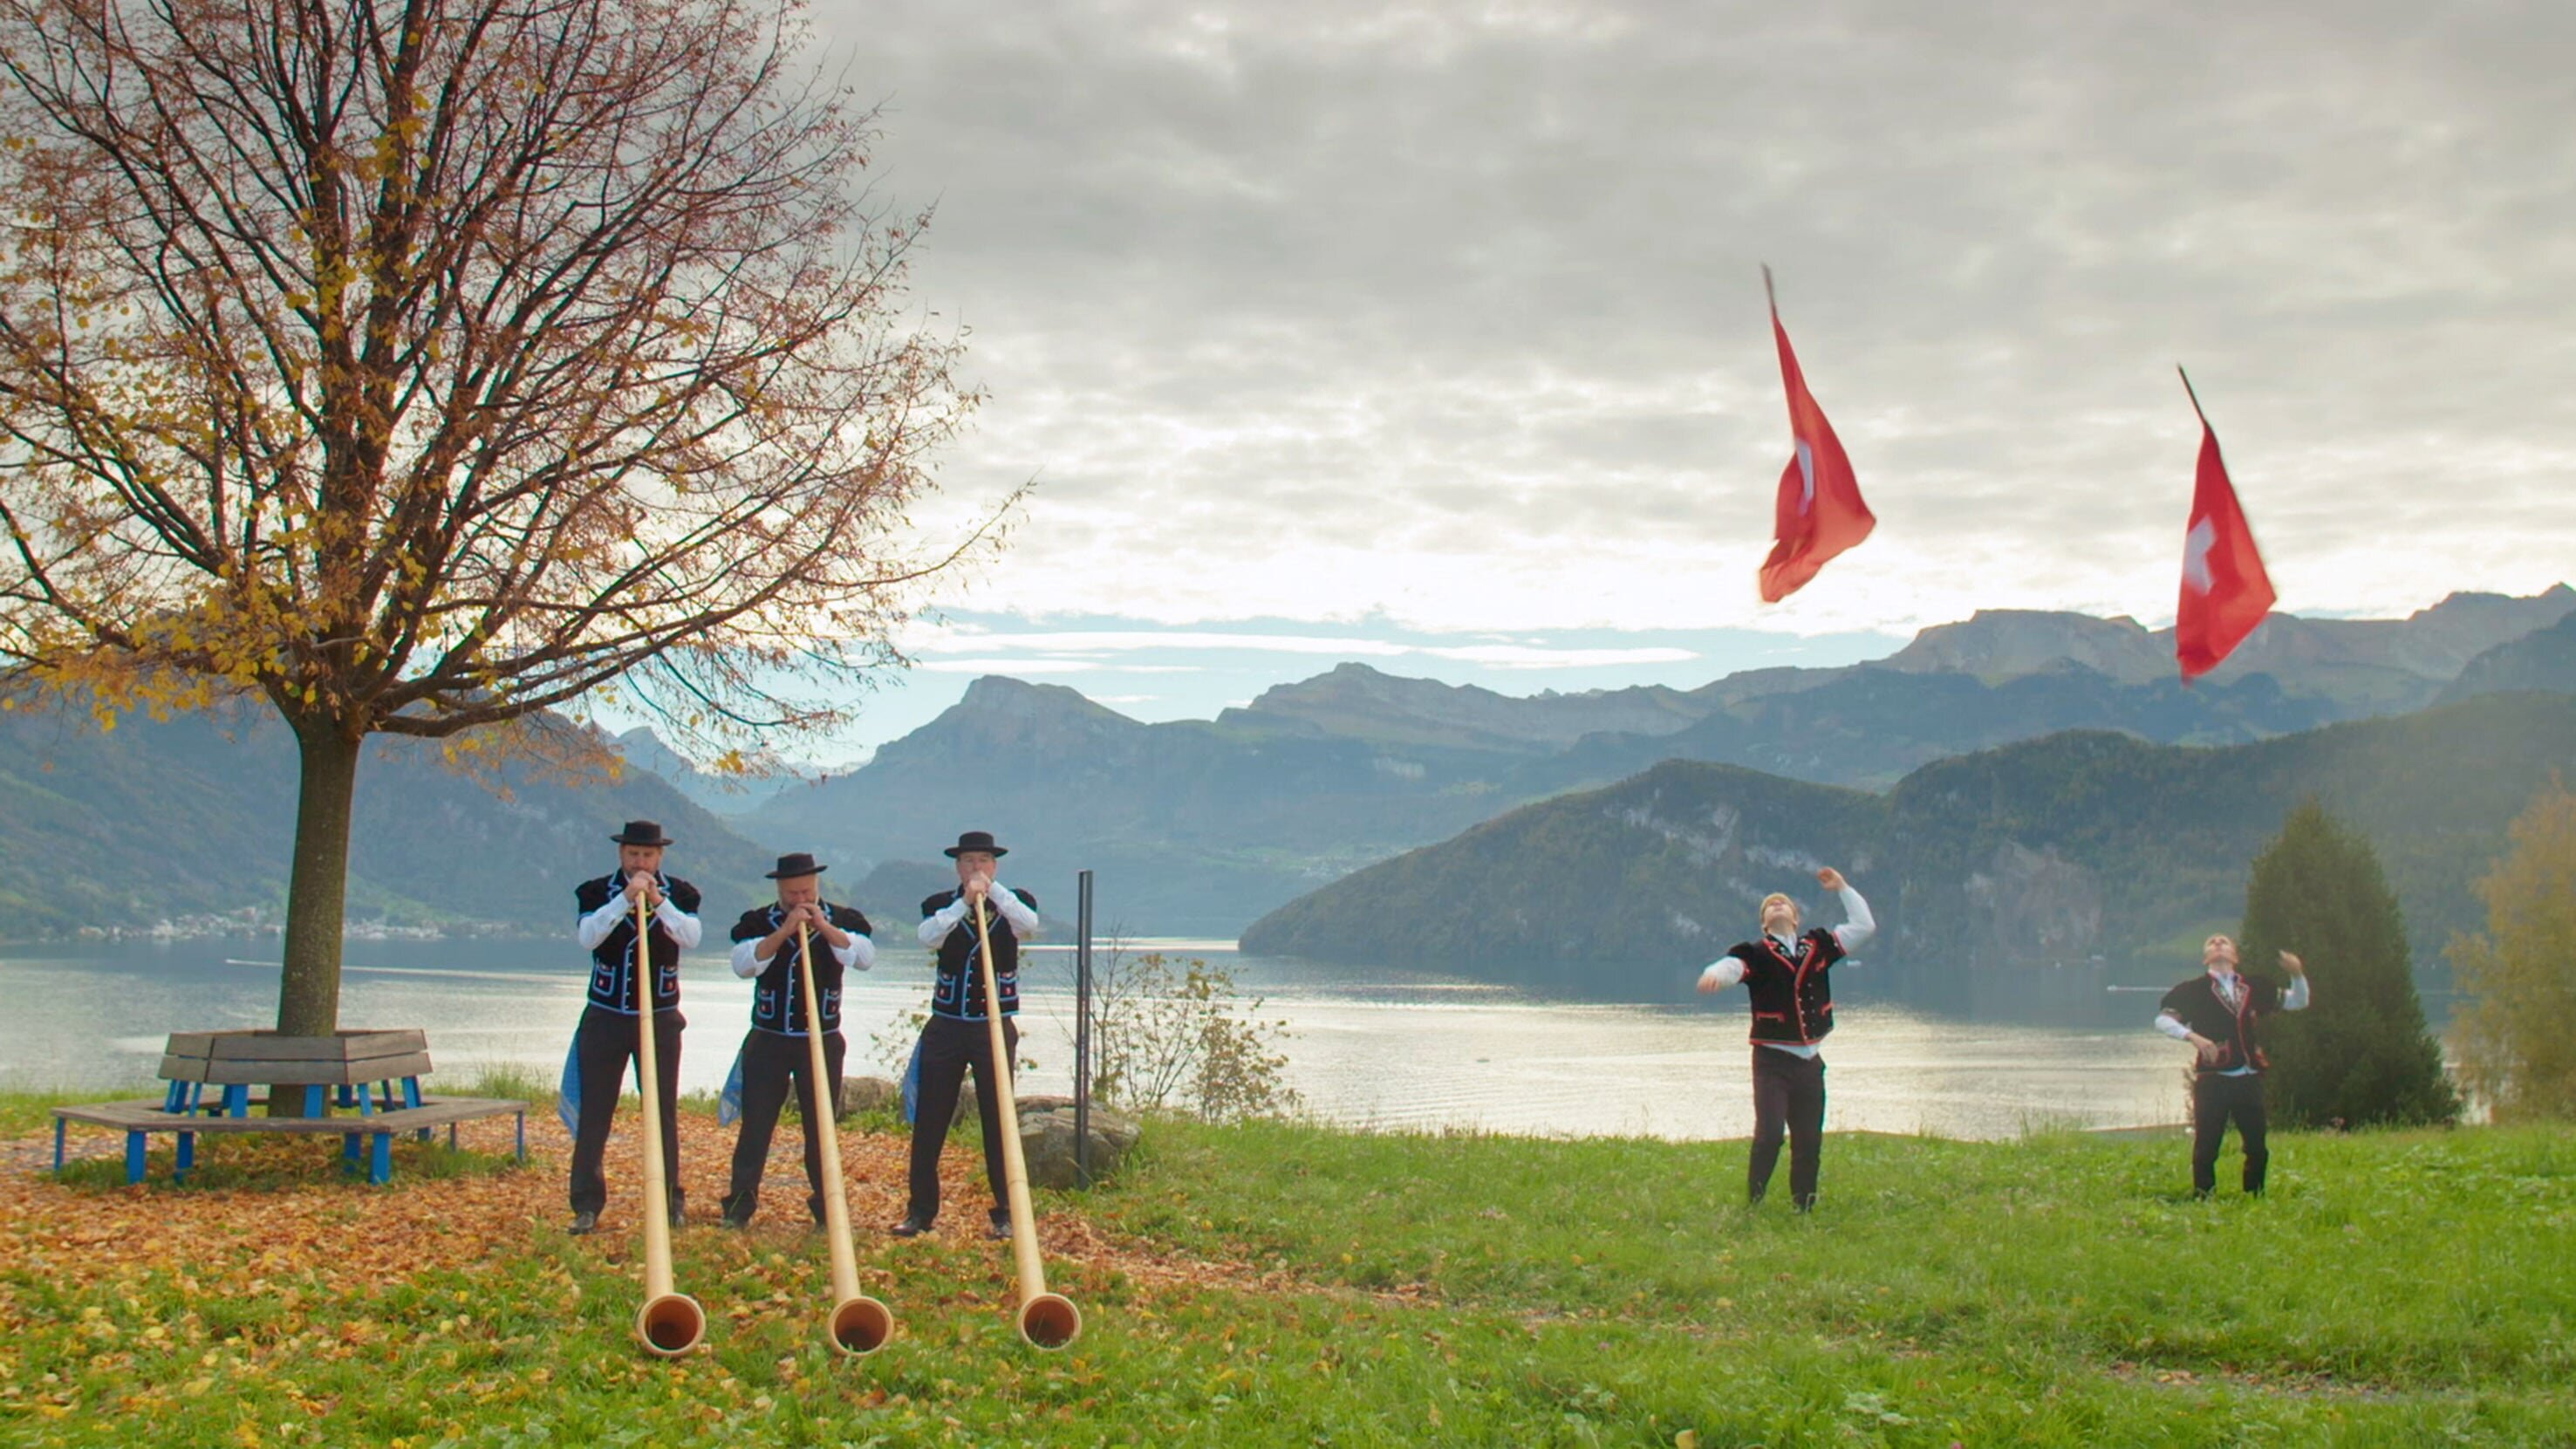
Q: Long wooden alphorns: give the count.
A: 3